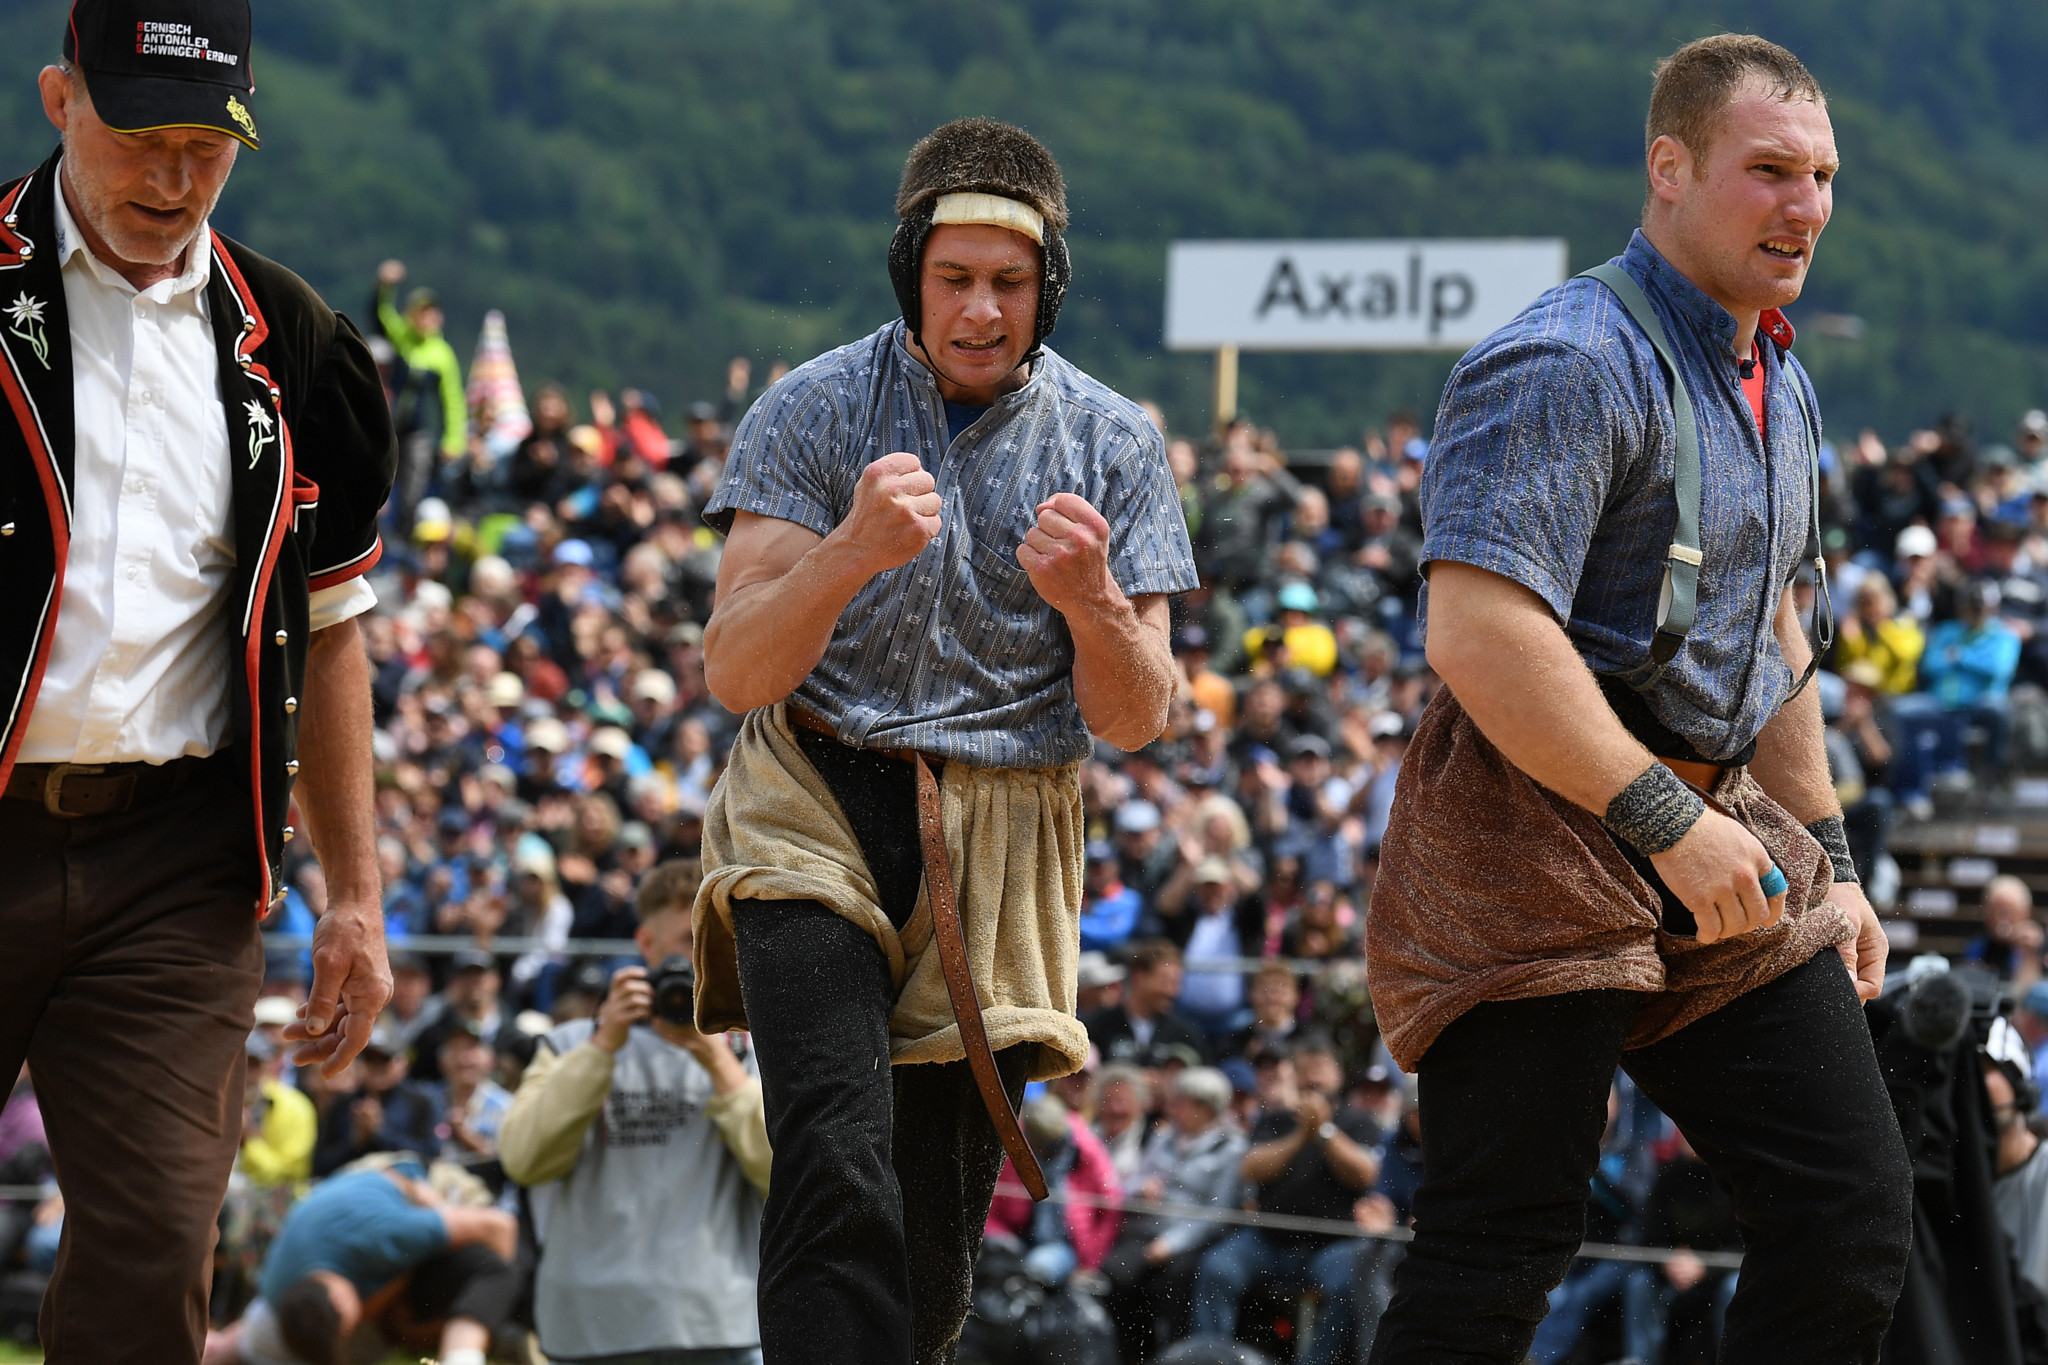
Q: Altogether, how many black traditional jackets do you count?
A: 1